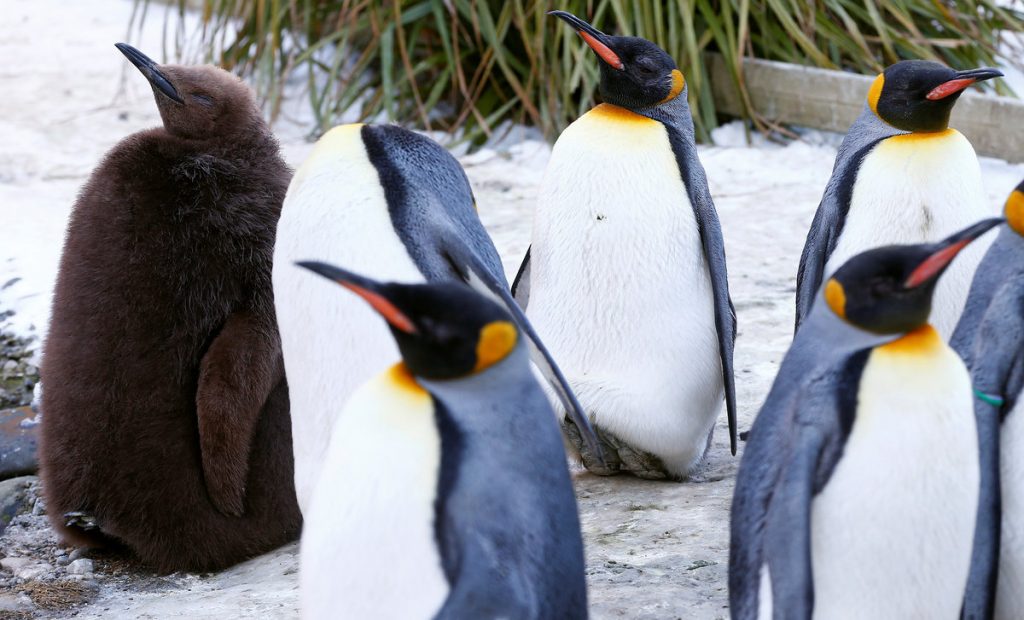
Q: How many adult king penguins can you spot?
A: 6